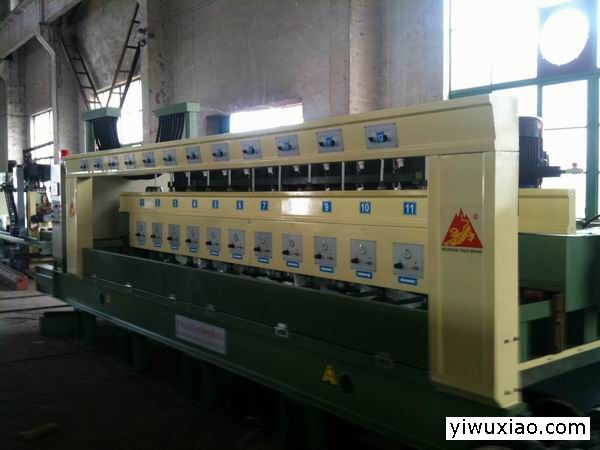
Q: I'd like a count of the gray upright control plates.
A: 11